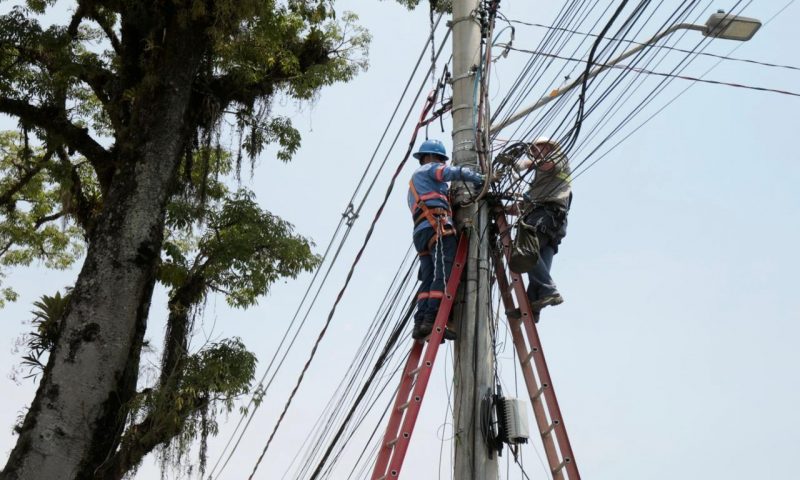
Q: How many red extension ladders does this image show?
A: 2